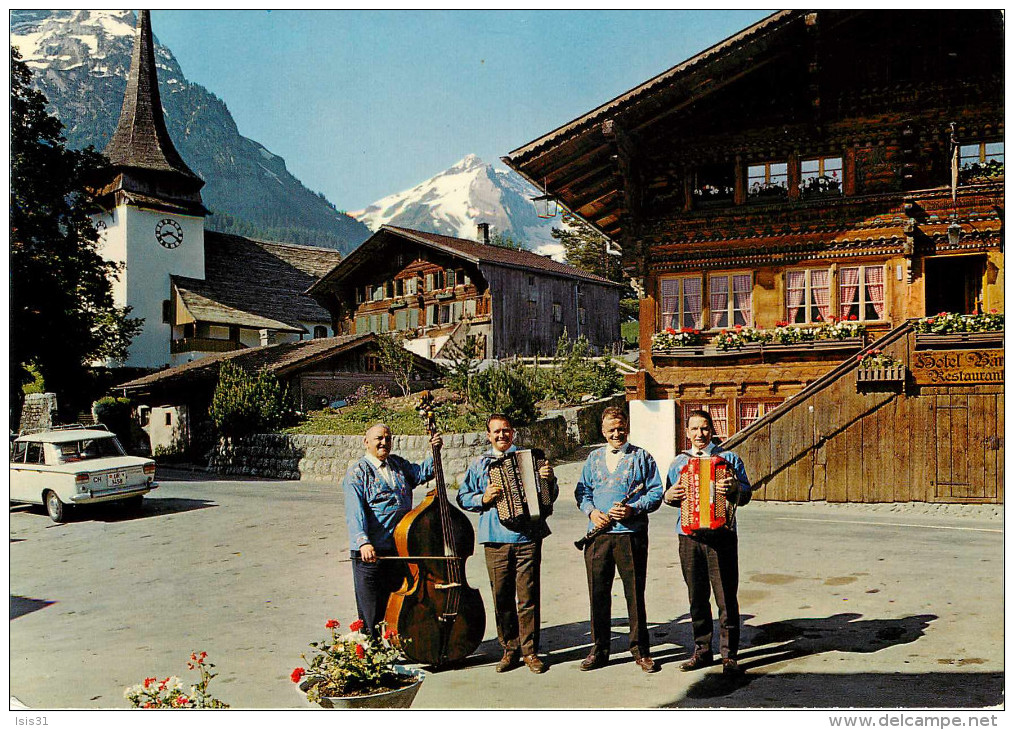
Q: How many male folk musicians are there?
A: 4